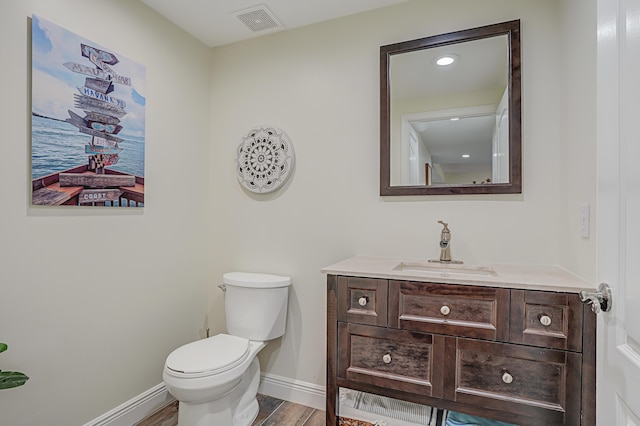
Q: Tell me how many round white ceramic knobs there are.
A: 5